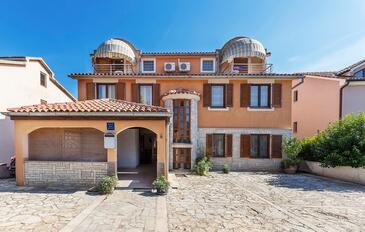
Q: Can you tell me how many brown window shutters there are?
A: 12